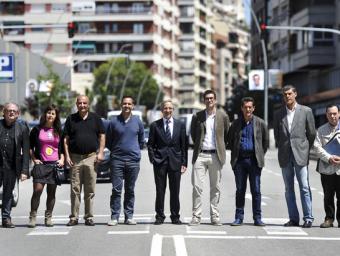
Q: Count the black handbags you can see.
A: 1